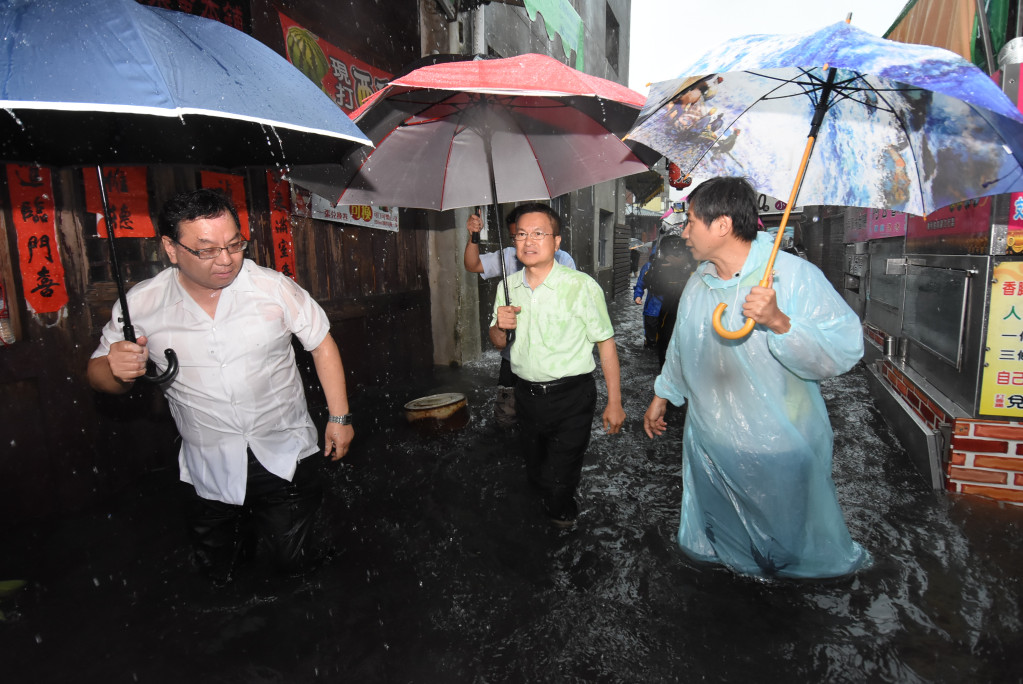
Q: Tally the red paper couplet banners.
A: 4